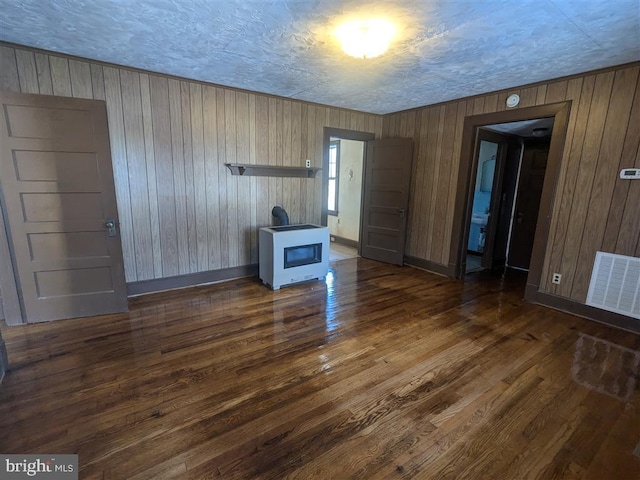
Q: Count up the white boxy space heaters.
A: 1